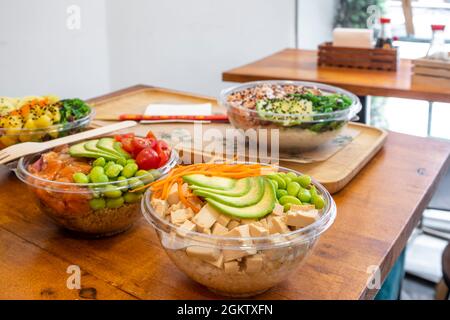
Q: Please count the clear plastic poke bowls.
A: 4